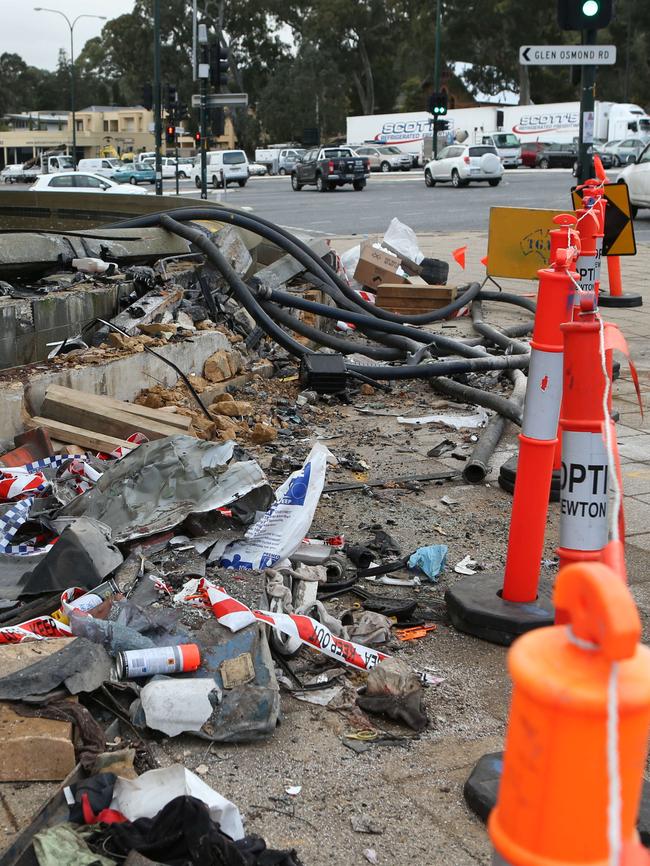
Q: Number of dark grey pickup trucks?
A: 1